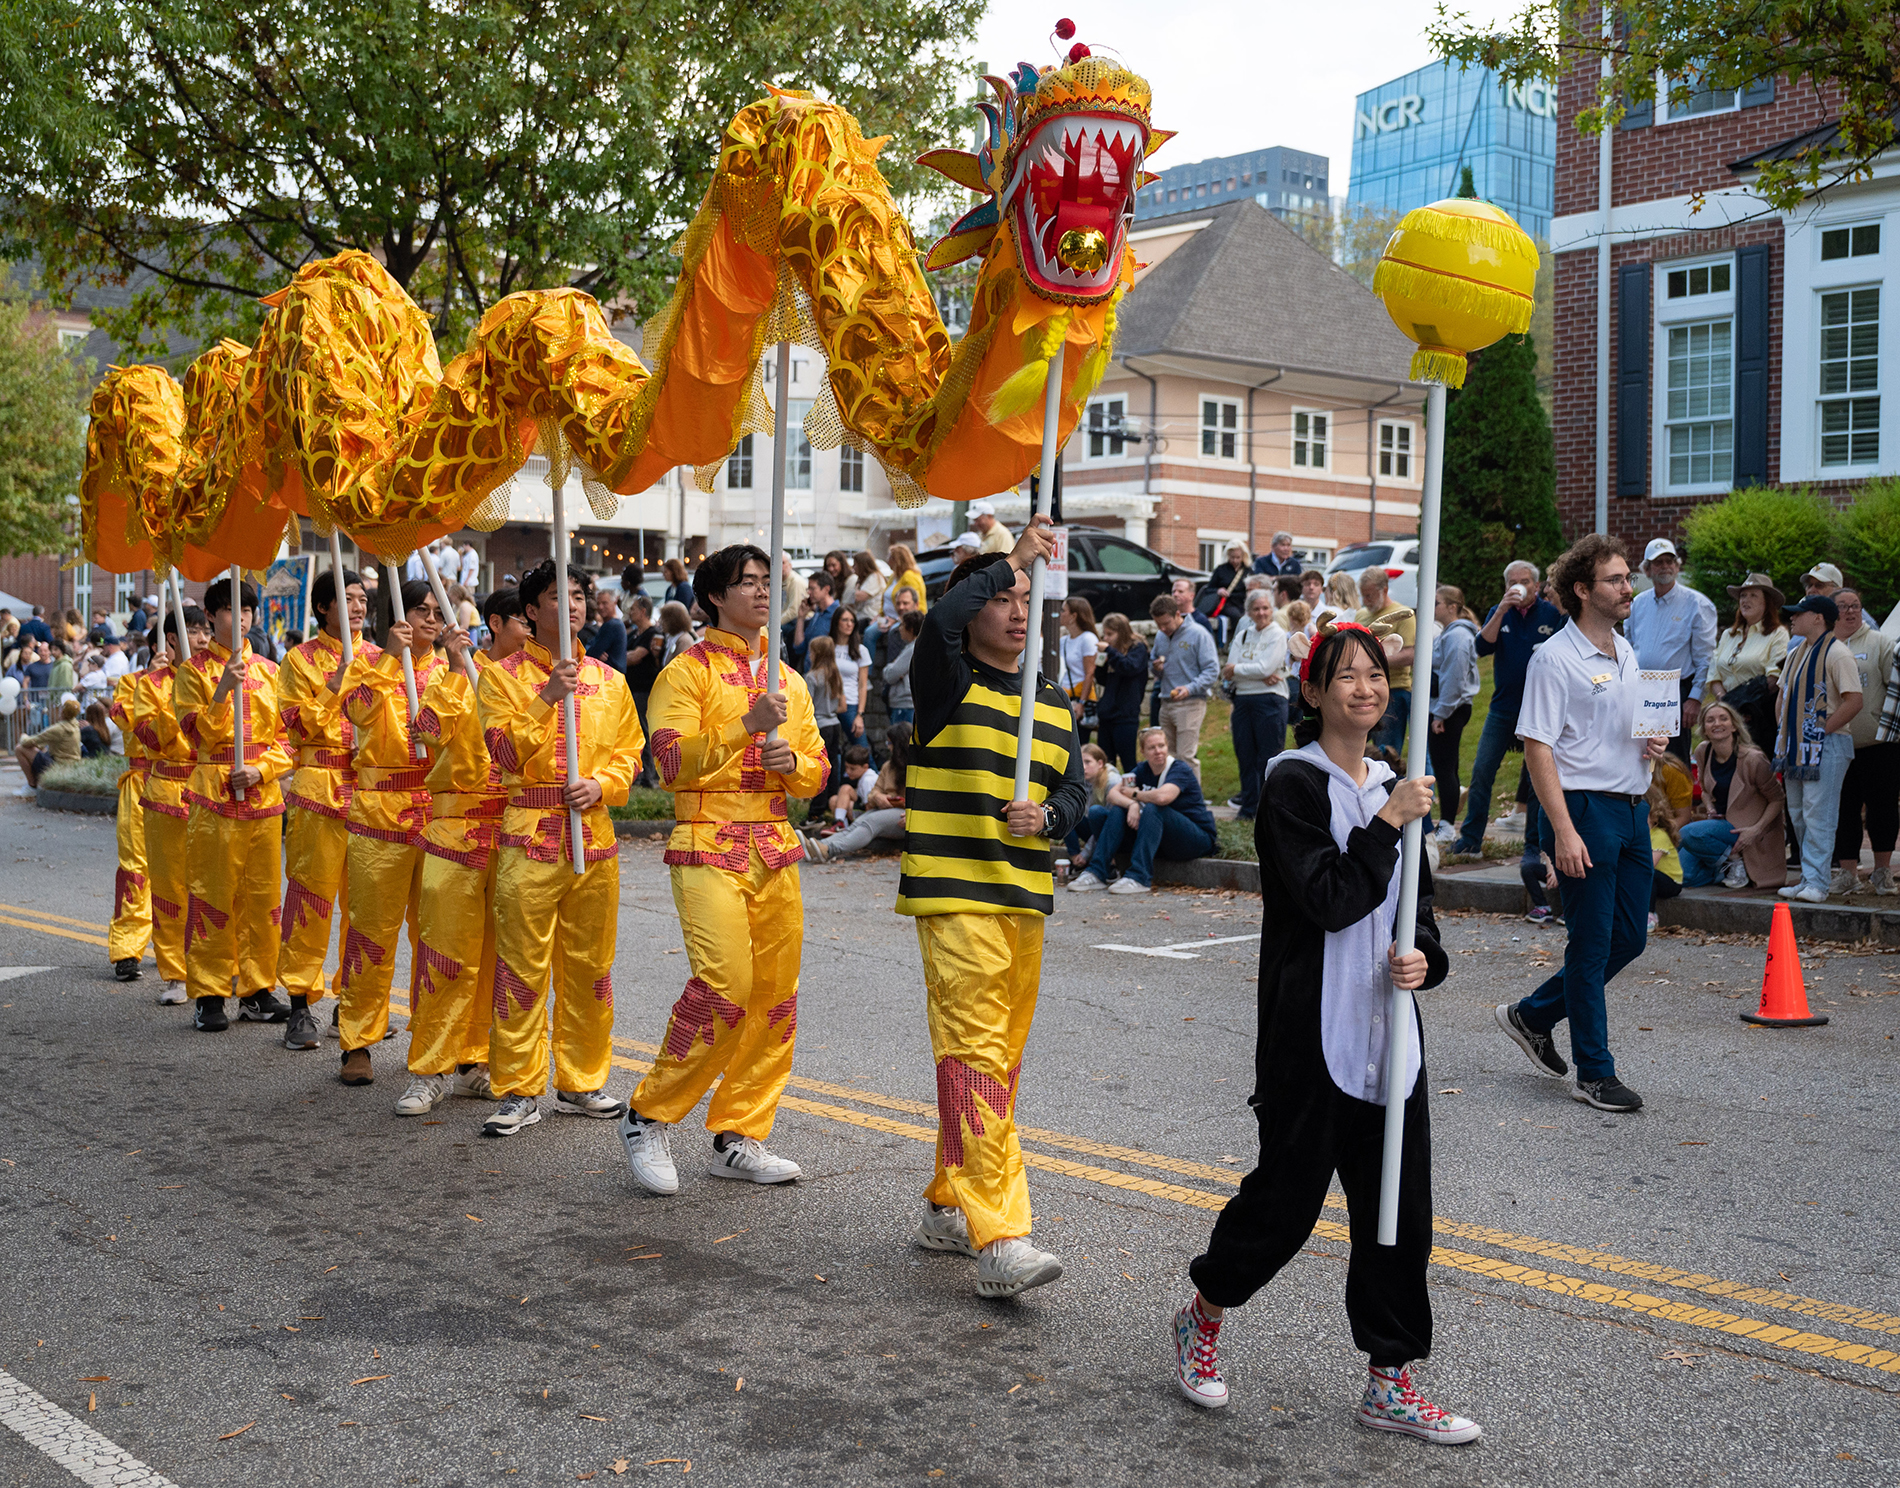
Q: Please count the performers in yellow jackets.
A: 8